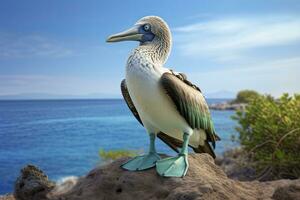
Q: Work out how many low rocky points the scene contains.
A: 1